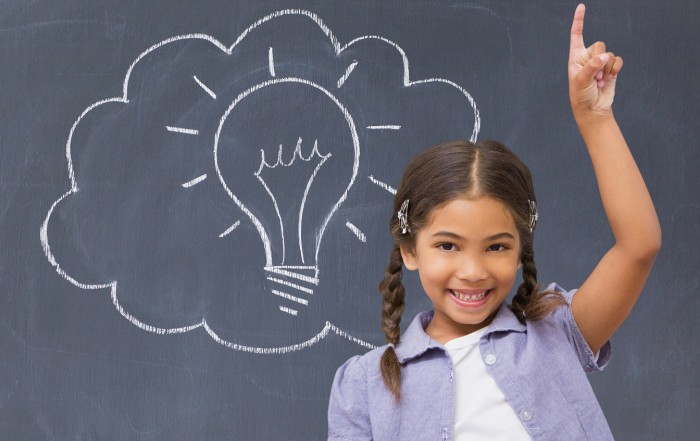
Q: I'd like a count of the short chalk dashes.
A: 9